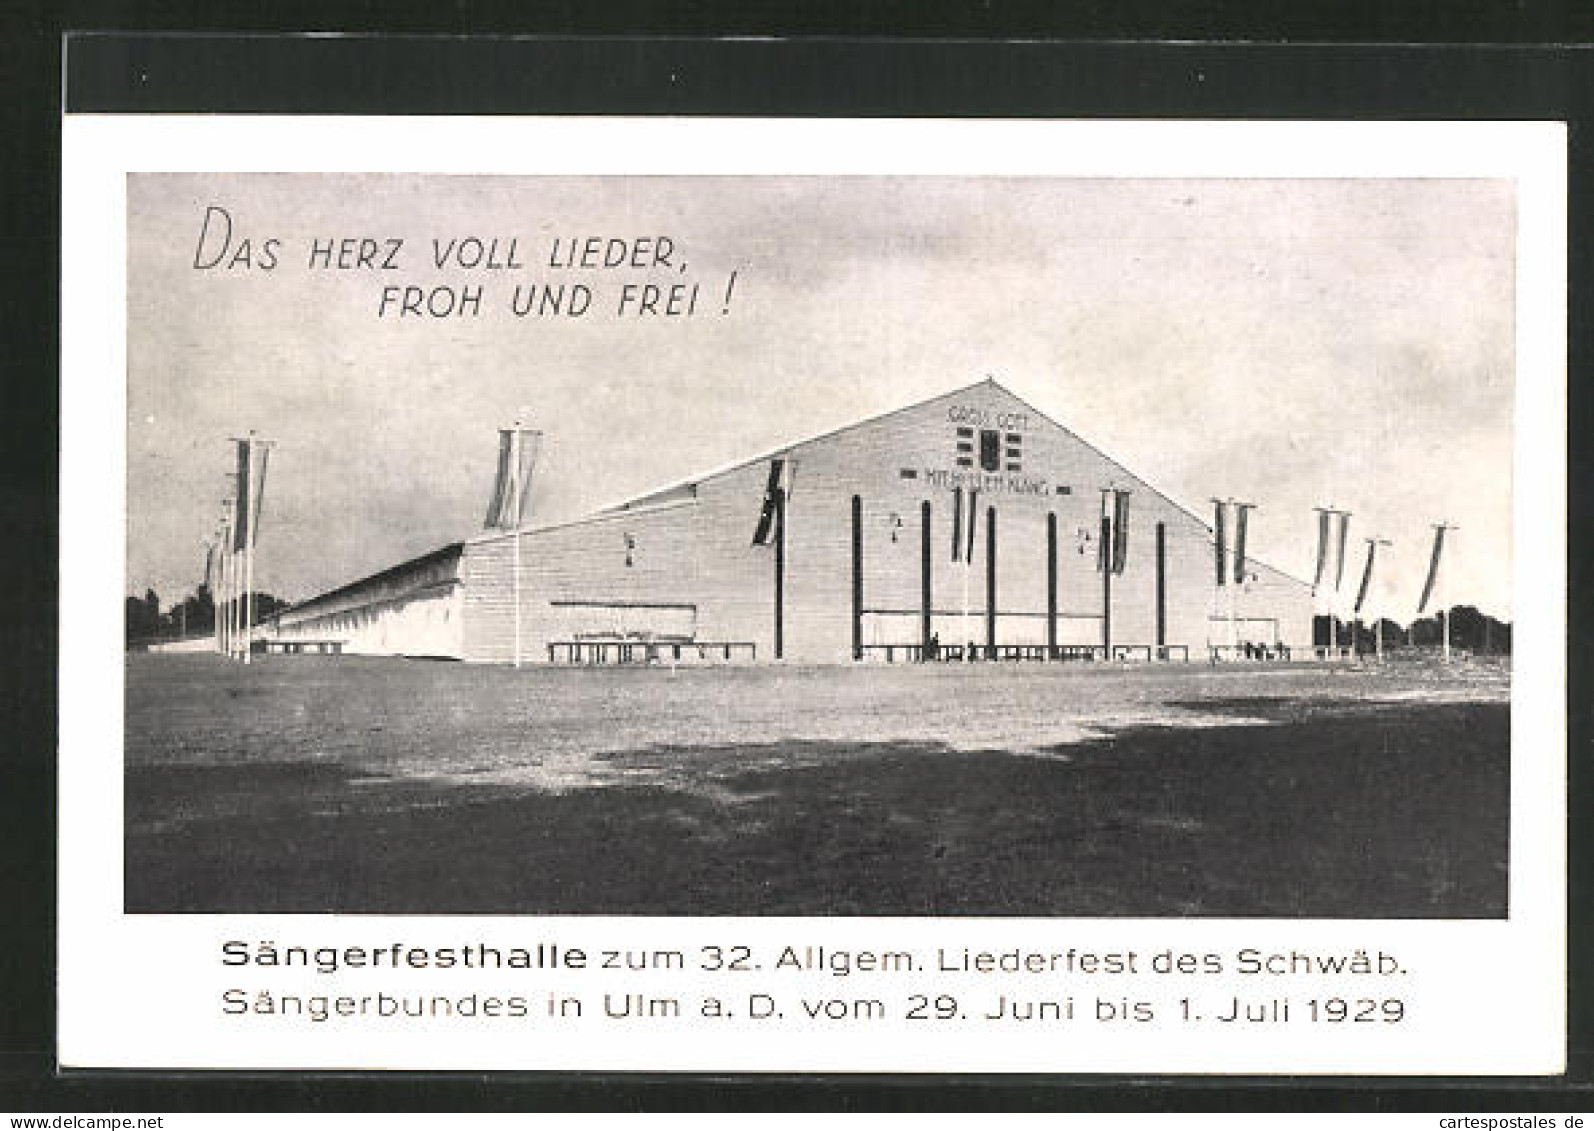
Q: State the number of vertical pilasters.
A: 7